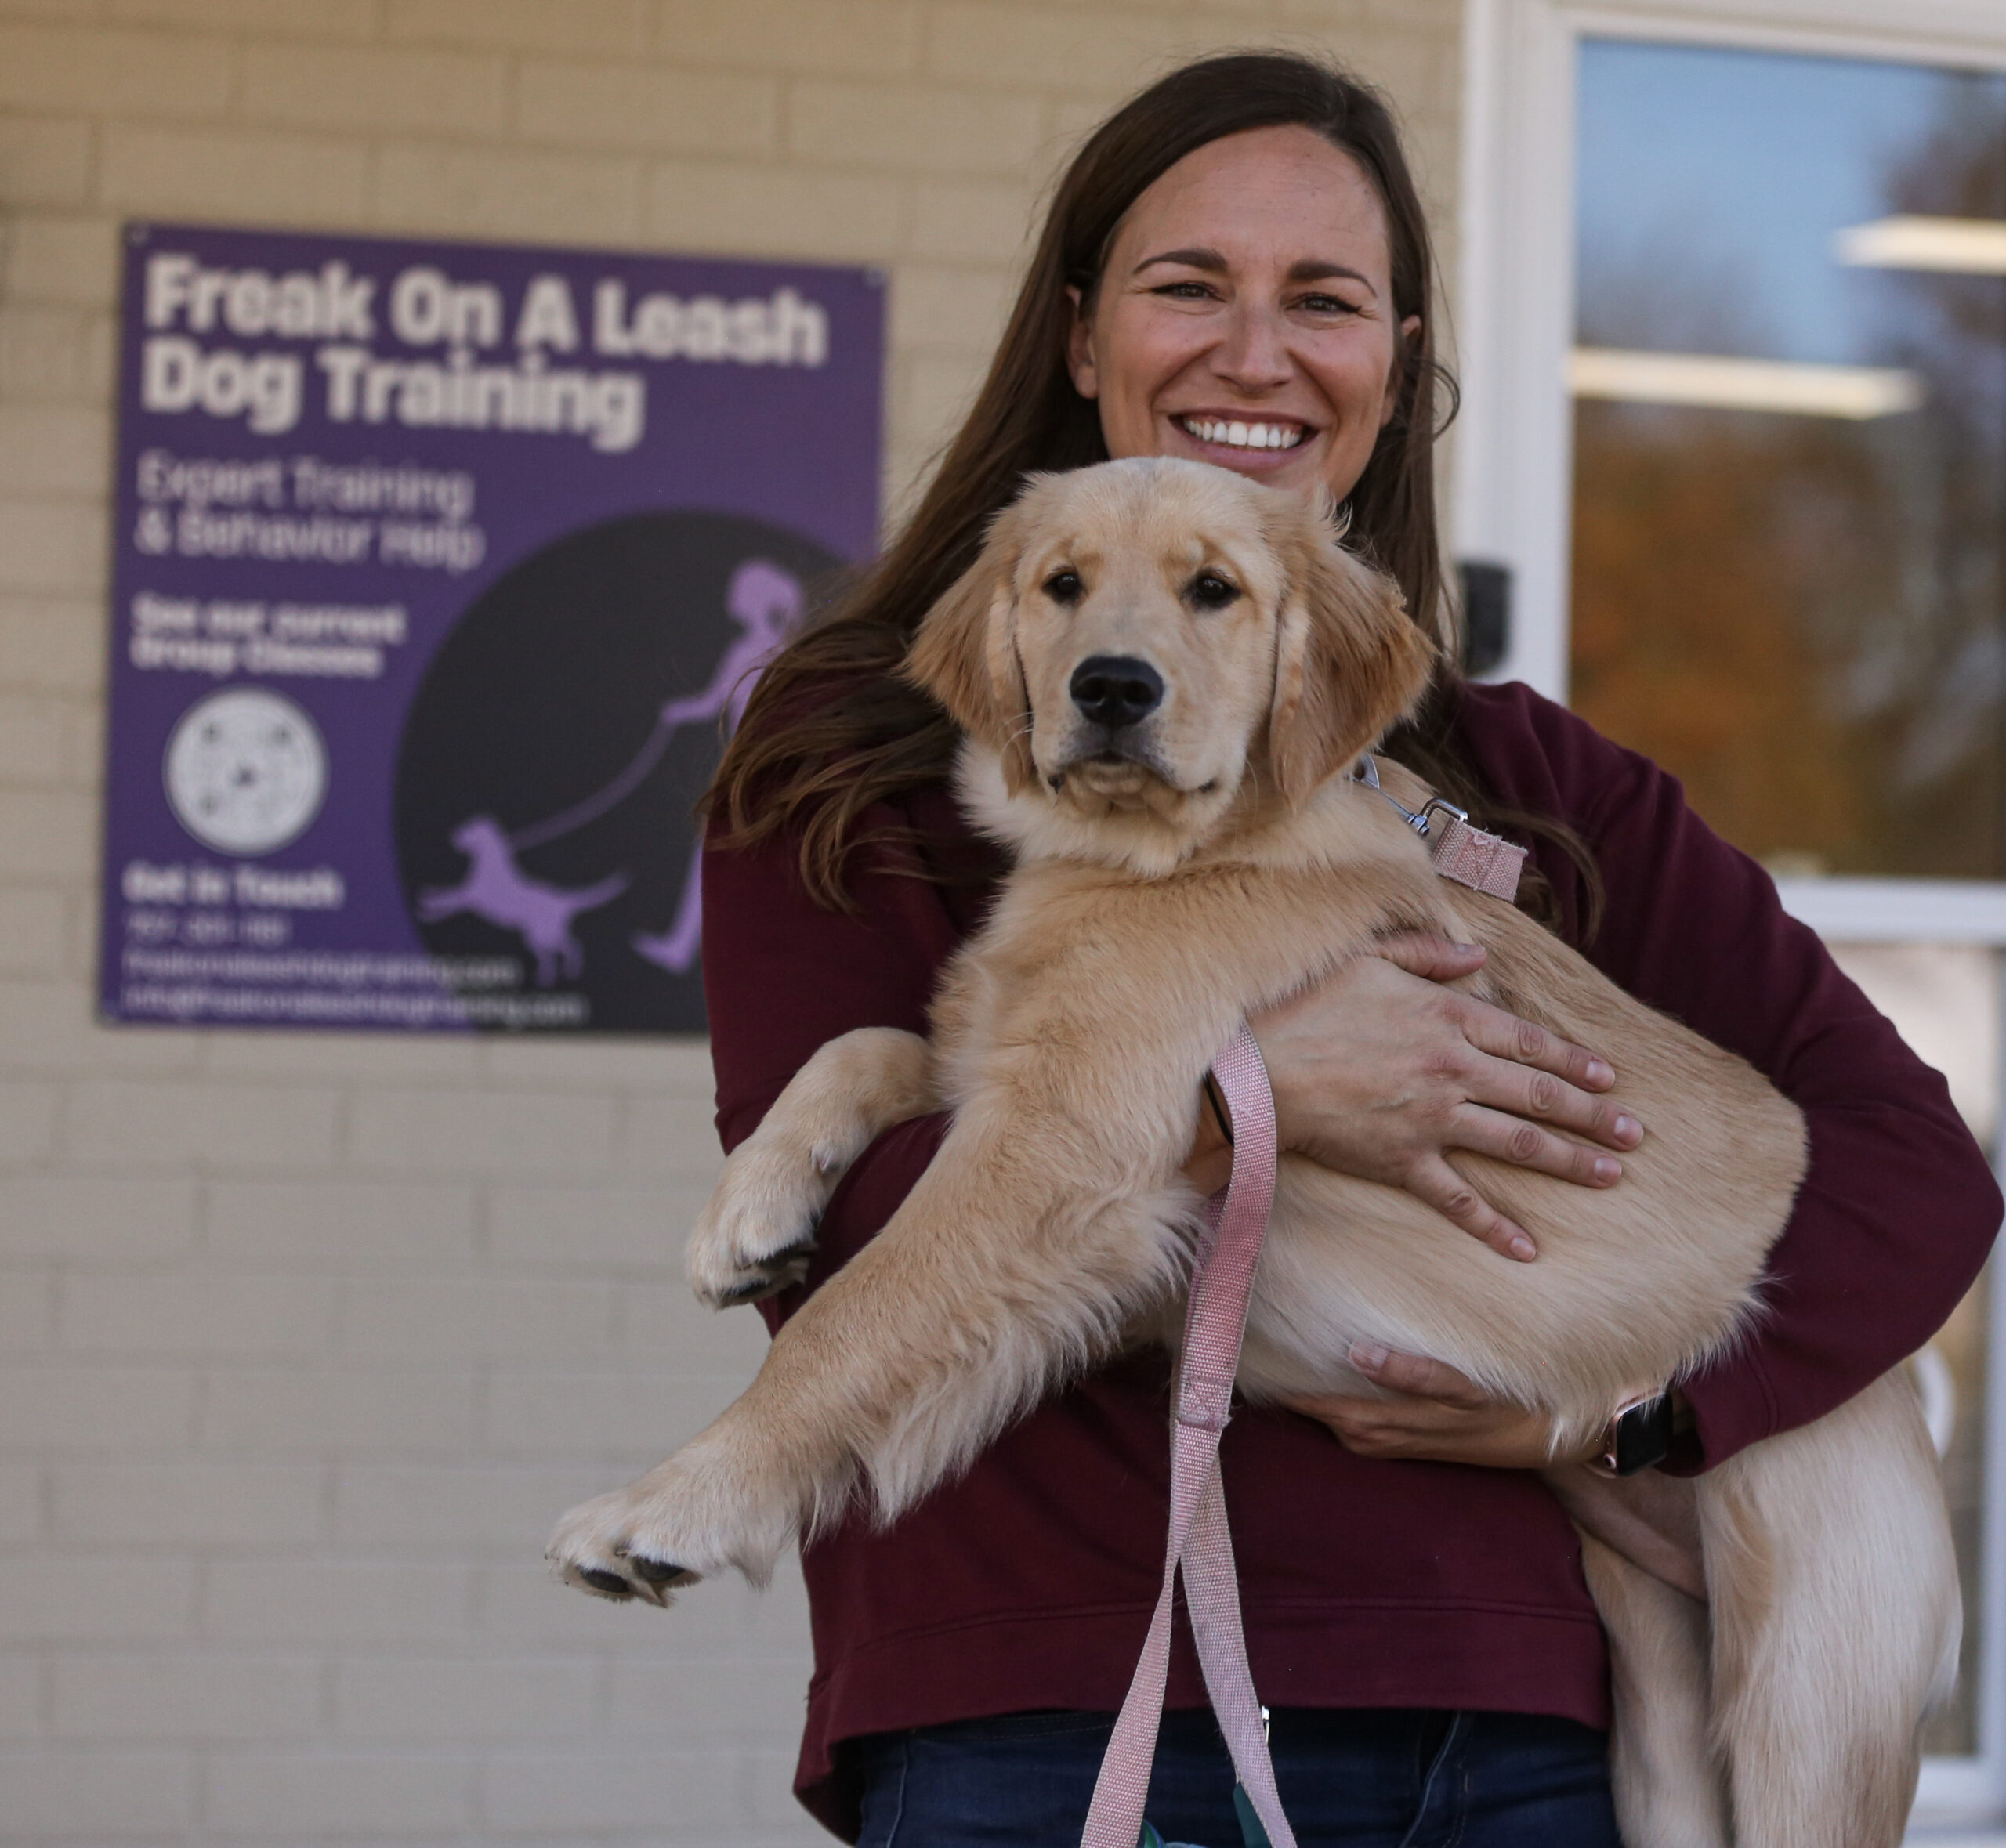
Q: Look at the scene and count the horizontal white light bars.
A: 2